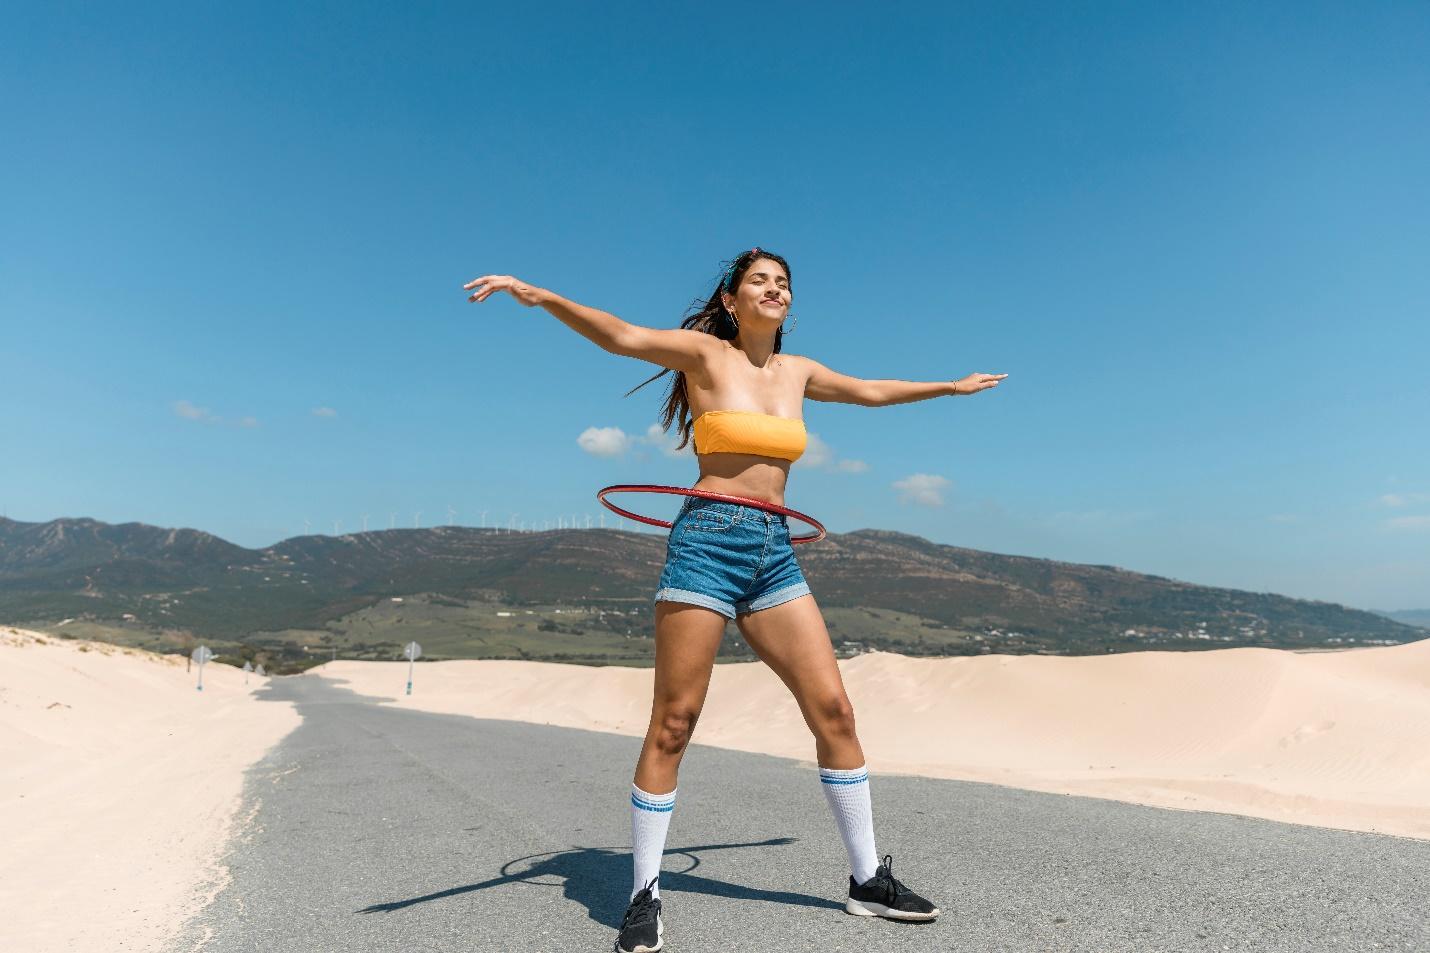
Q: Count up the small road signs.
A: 4